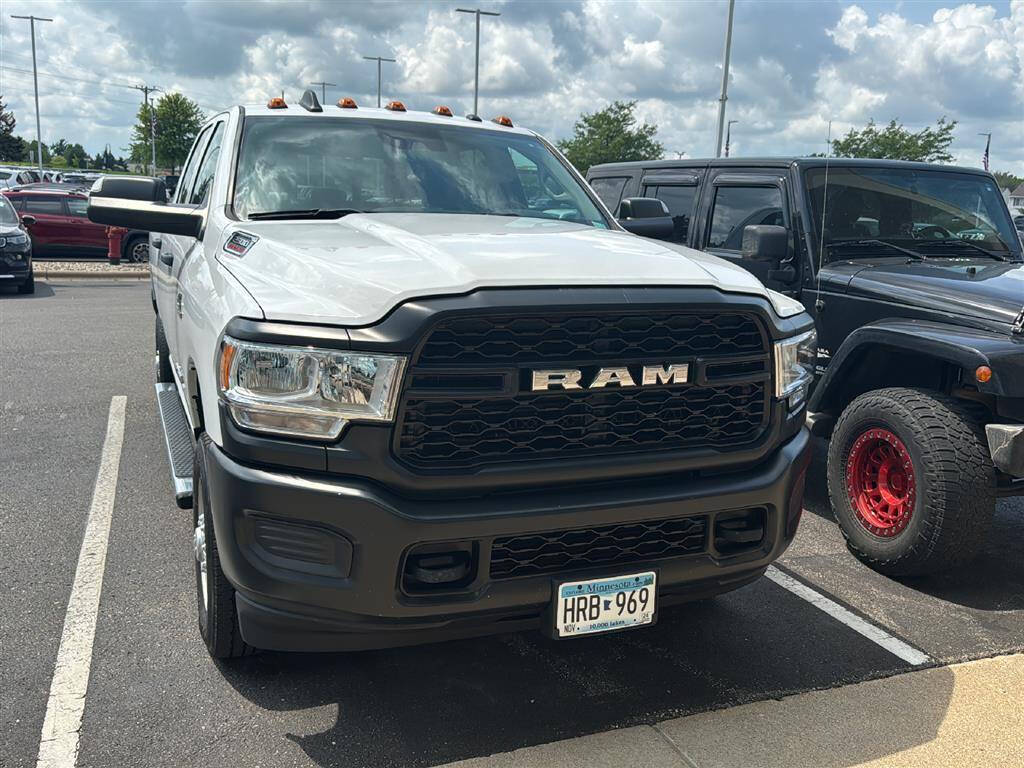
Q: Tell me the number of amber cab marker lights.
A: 5